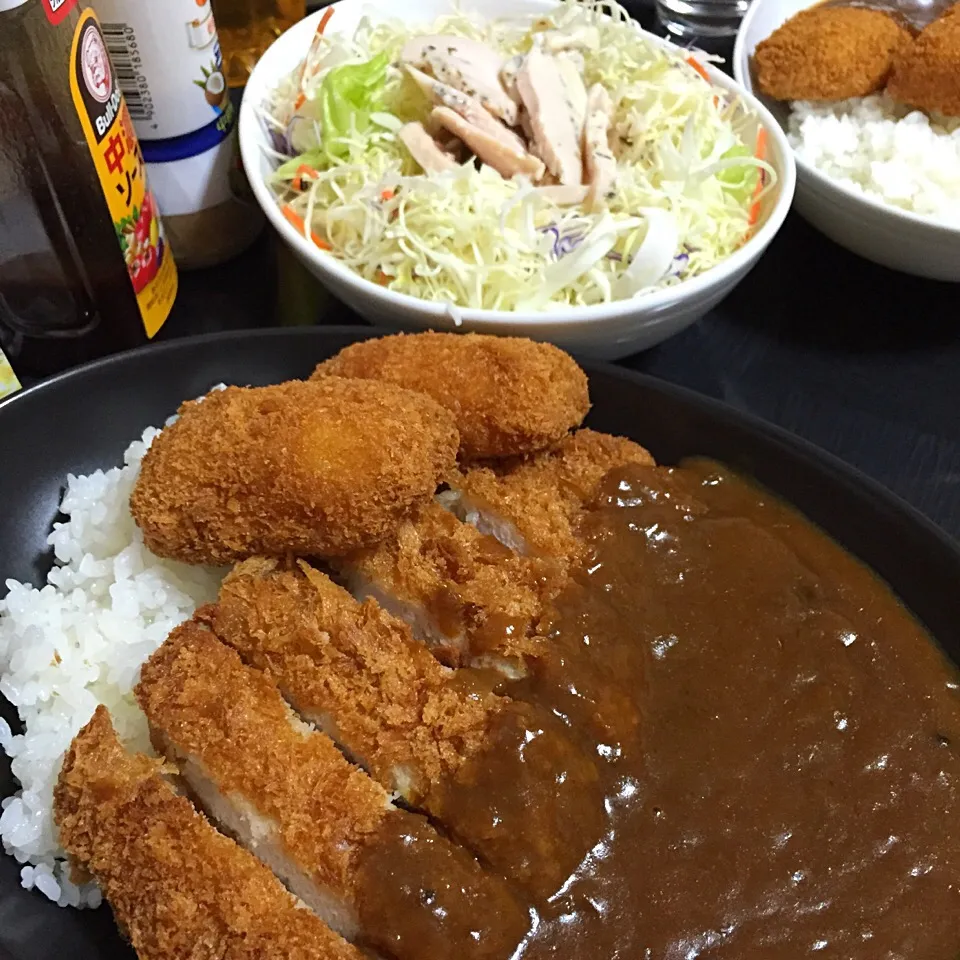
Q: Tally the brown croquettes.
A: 4